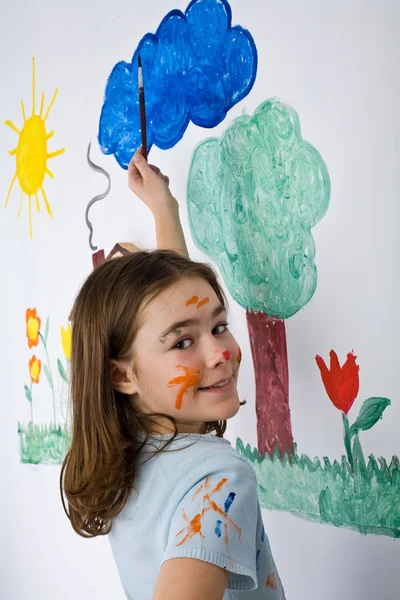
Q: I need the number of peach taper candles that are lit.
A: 0